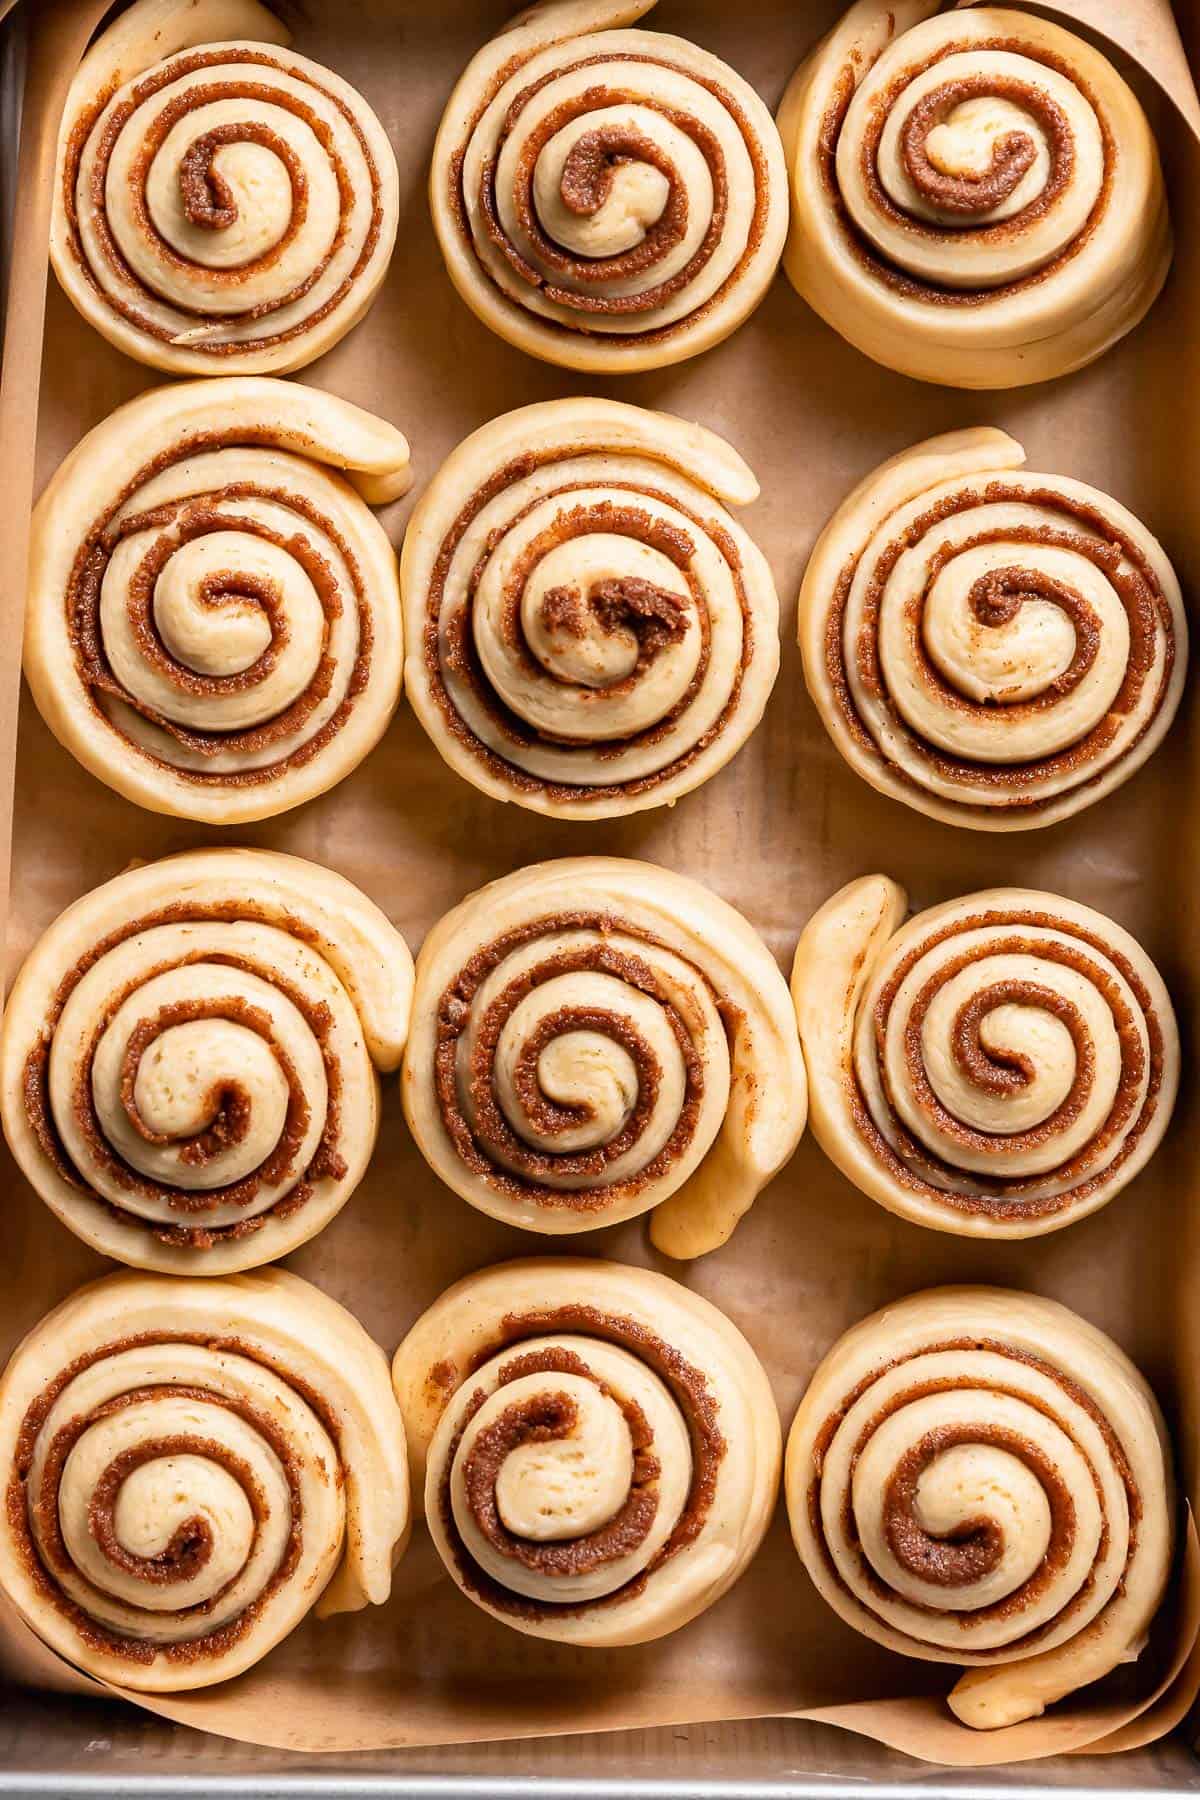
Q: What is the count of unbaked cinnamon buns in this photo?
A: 12